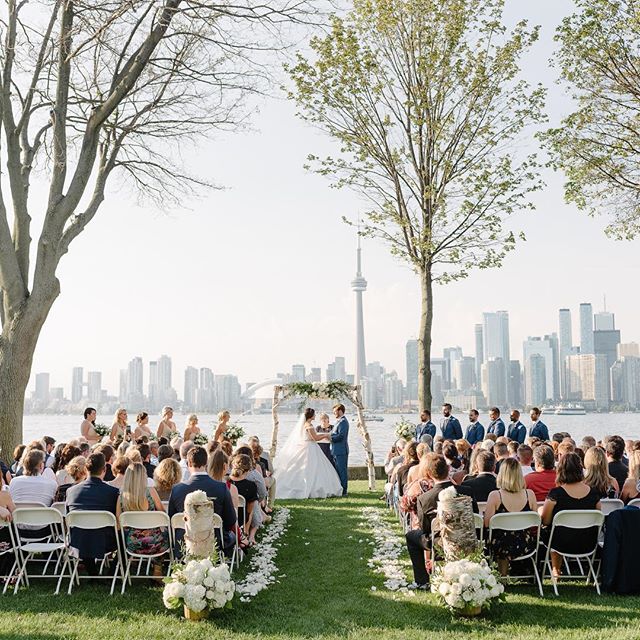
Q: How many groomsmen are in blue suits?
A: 6